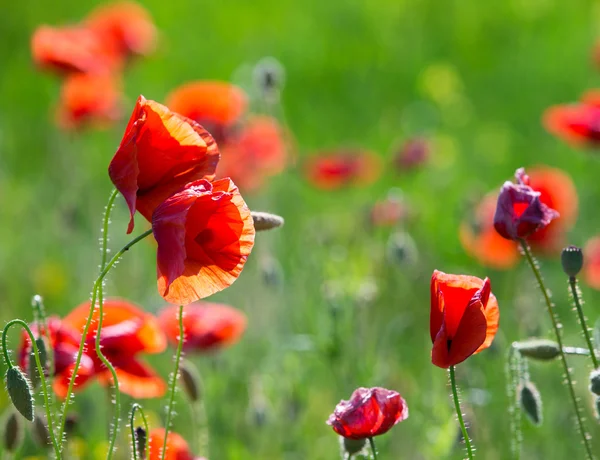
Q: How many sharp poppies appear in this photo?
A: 5